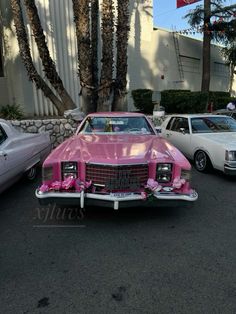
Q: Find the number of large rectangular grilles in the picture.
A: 1